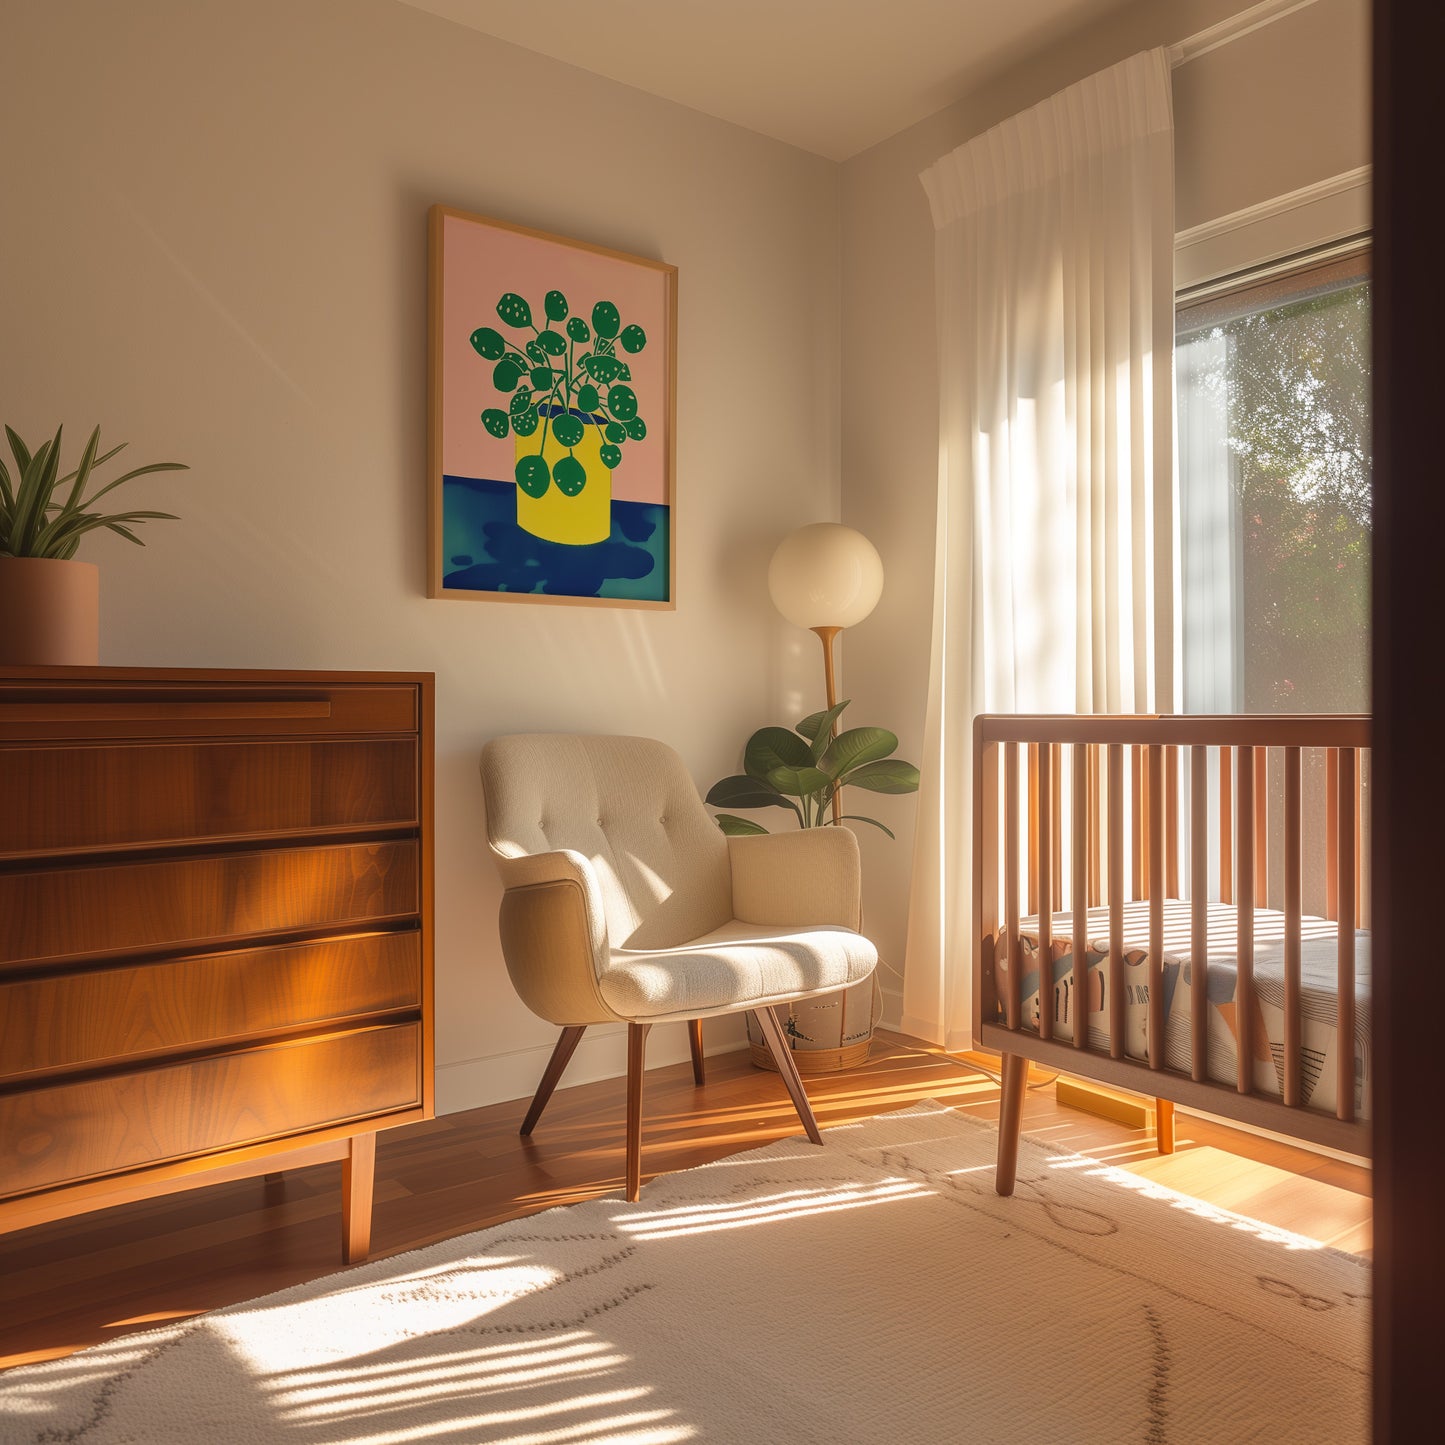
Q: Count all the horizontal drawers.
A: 5